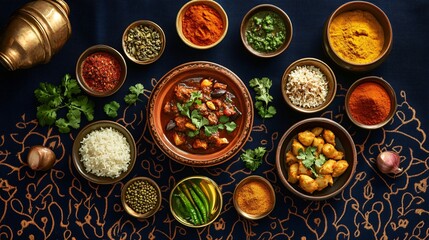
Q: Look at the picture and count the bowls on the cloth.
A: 13